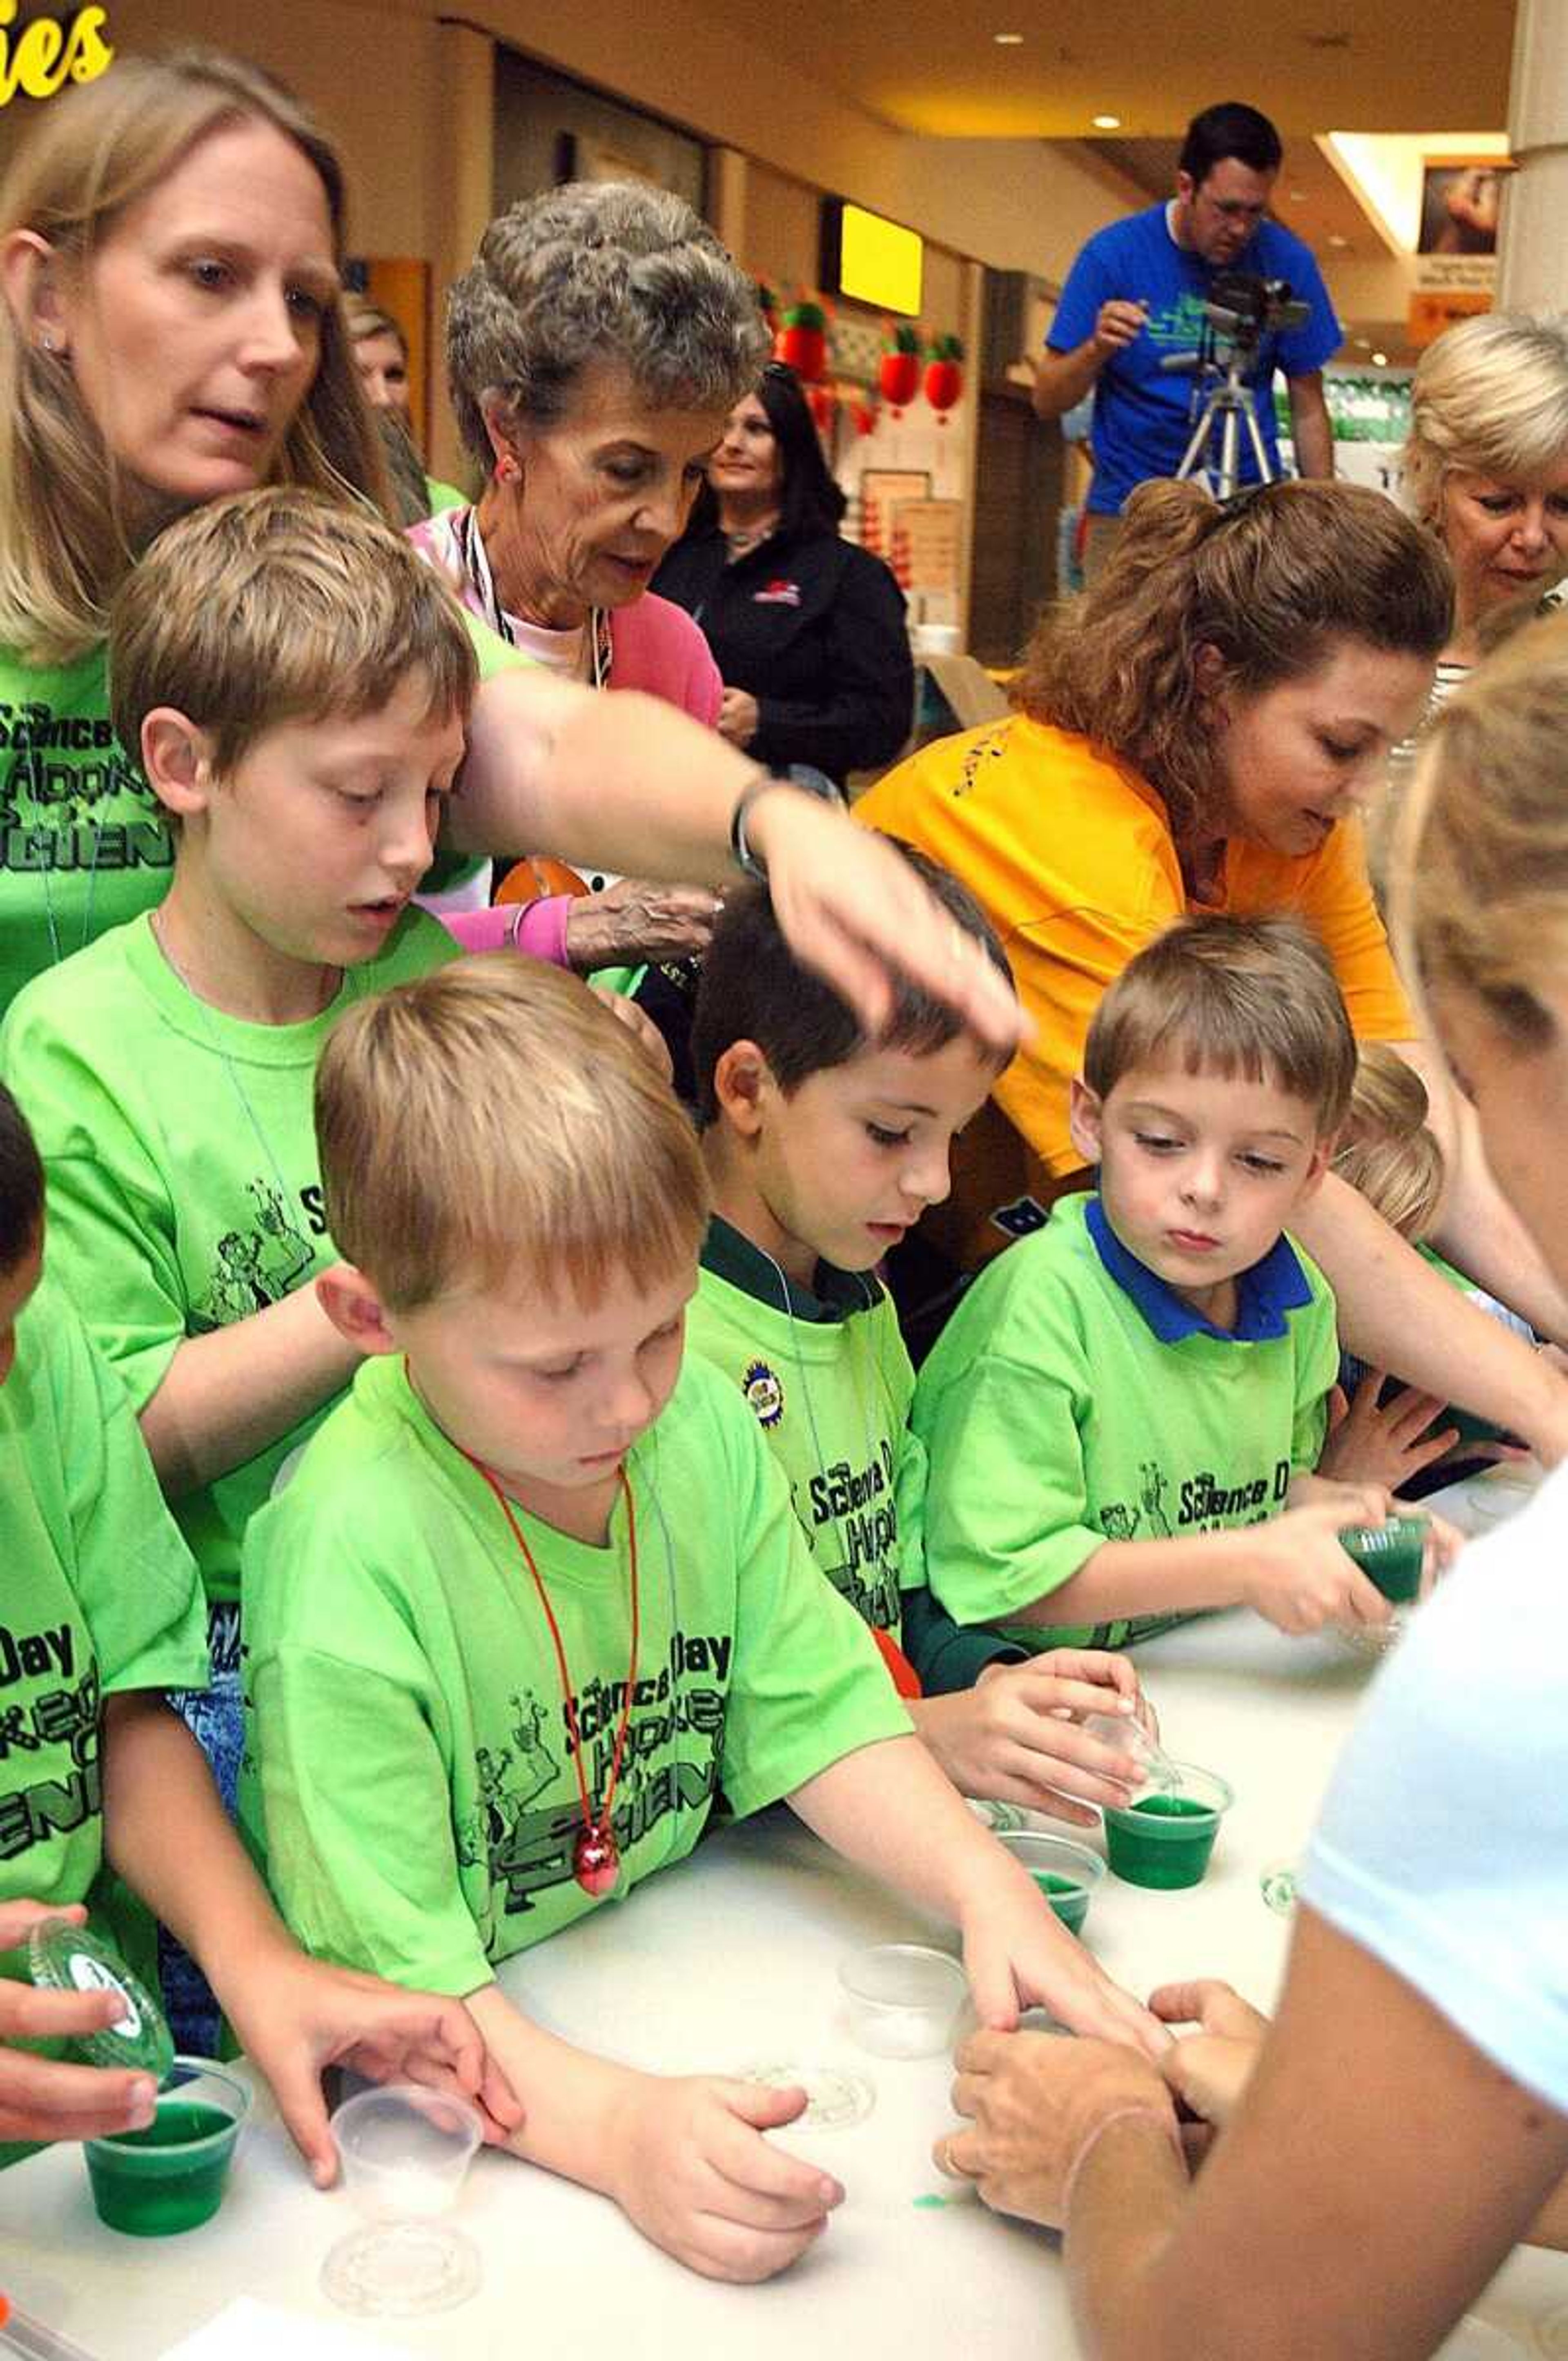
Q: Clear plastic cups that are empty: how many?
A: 2